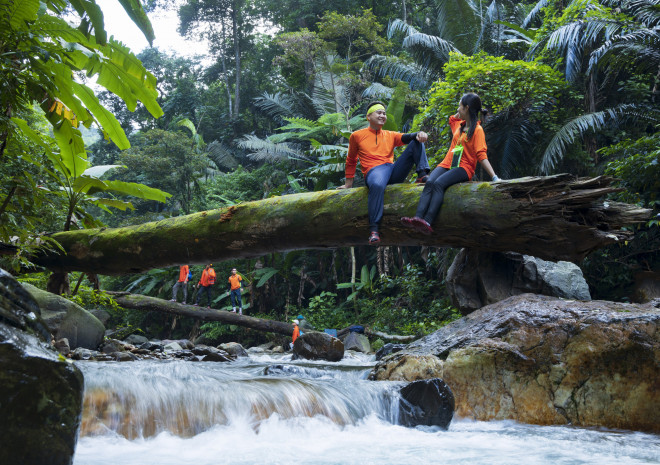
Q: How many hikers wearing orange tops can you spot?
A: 6